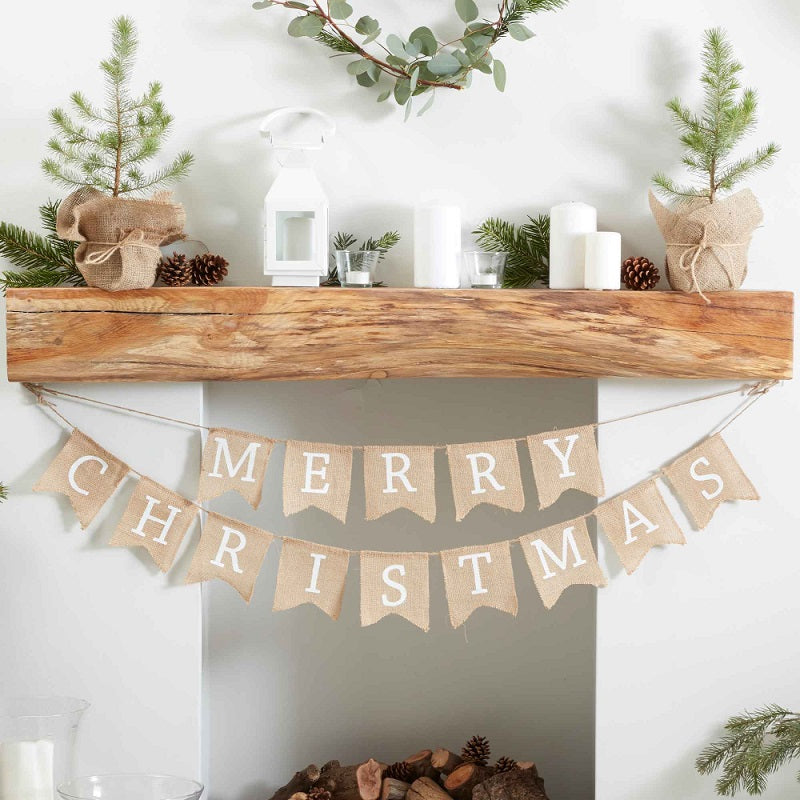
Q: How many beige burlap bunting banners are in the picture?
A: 14